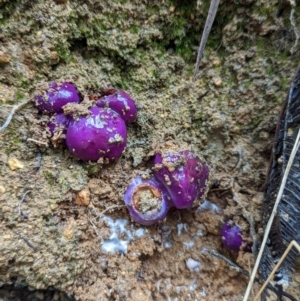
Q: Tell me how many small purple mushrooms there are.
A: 7